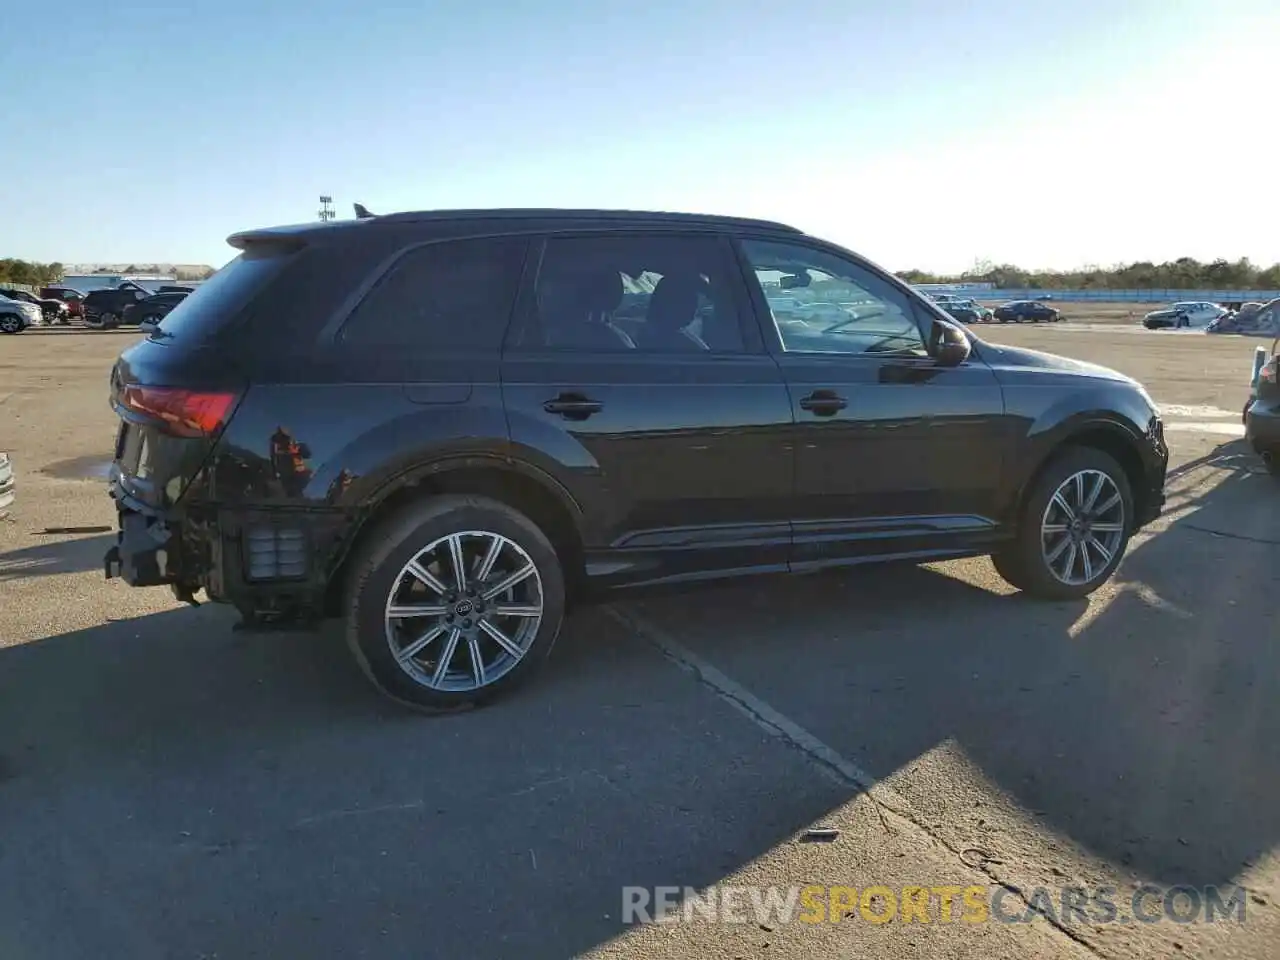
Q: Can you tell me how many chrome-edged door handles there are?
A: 2